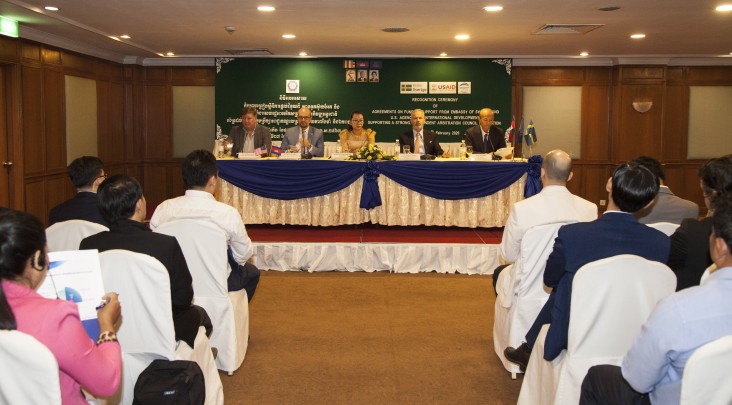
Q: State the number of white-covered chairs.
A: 9